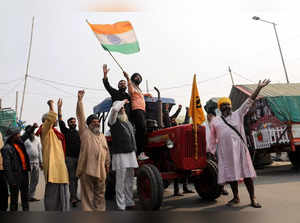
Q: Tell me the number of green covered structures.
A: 2